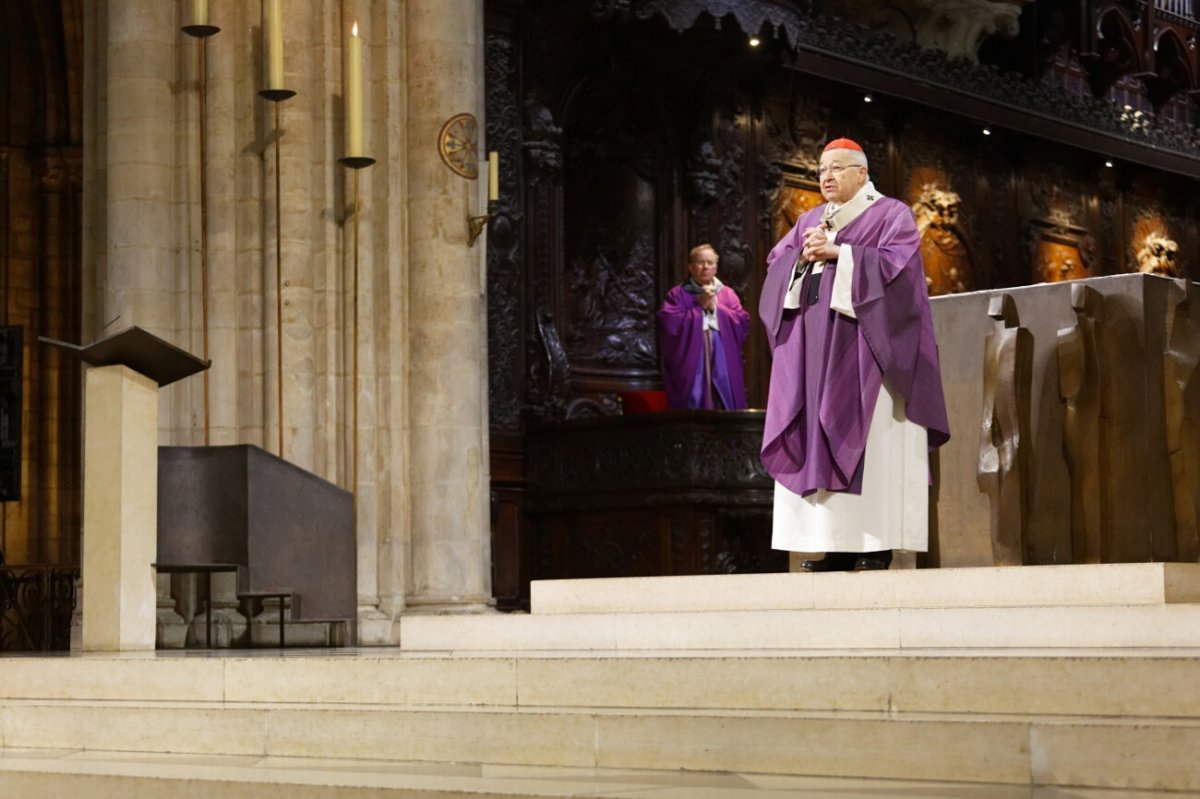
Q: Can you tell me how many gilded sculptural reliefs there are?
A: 4